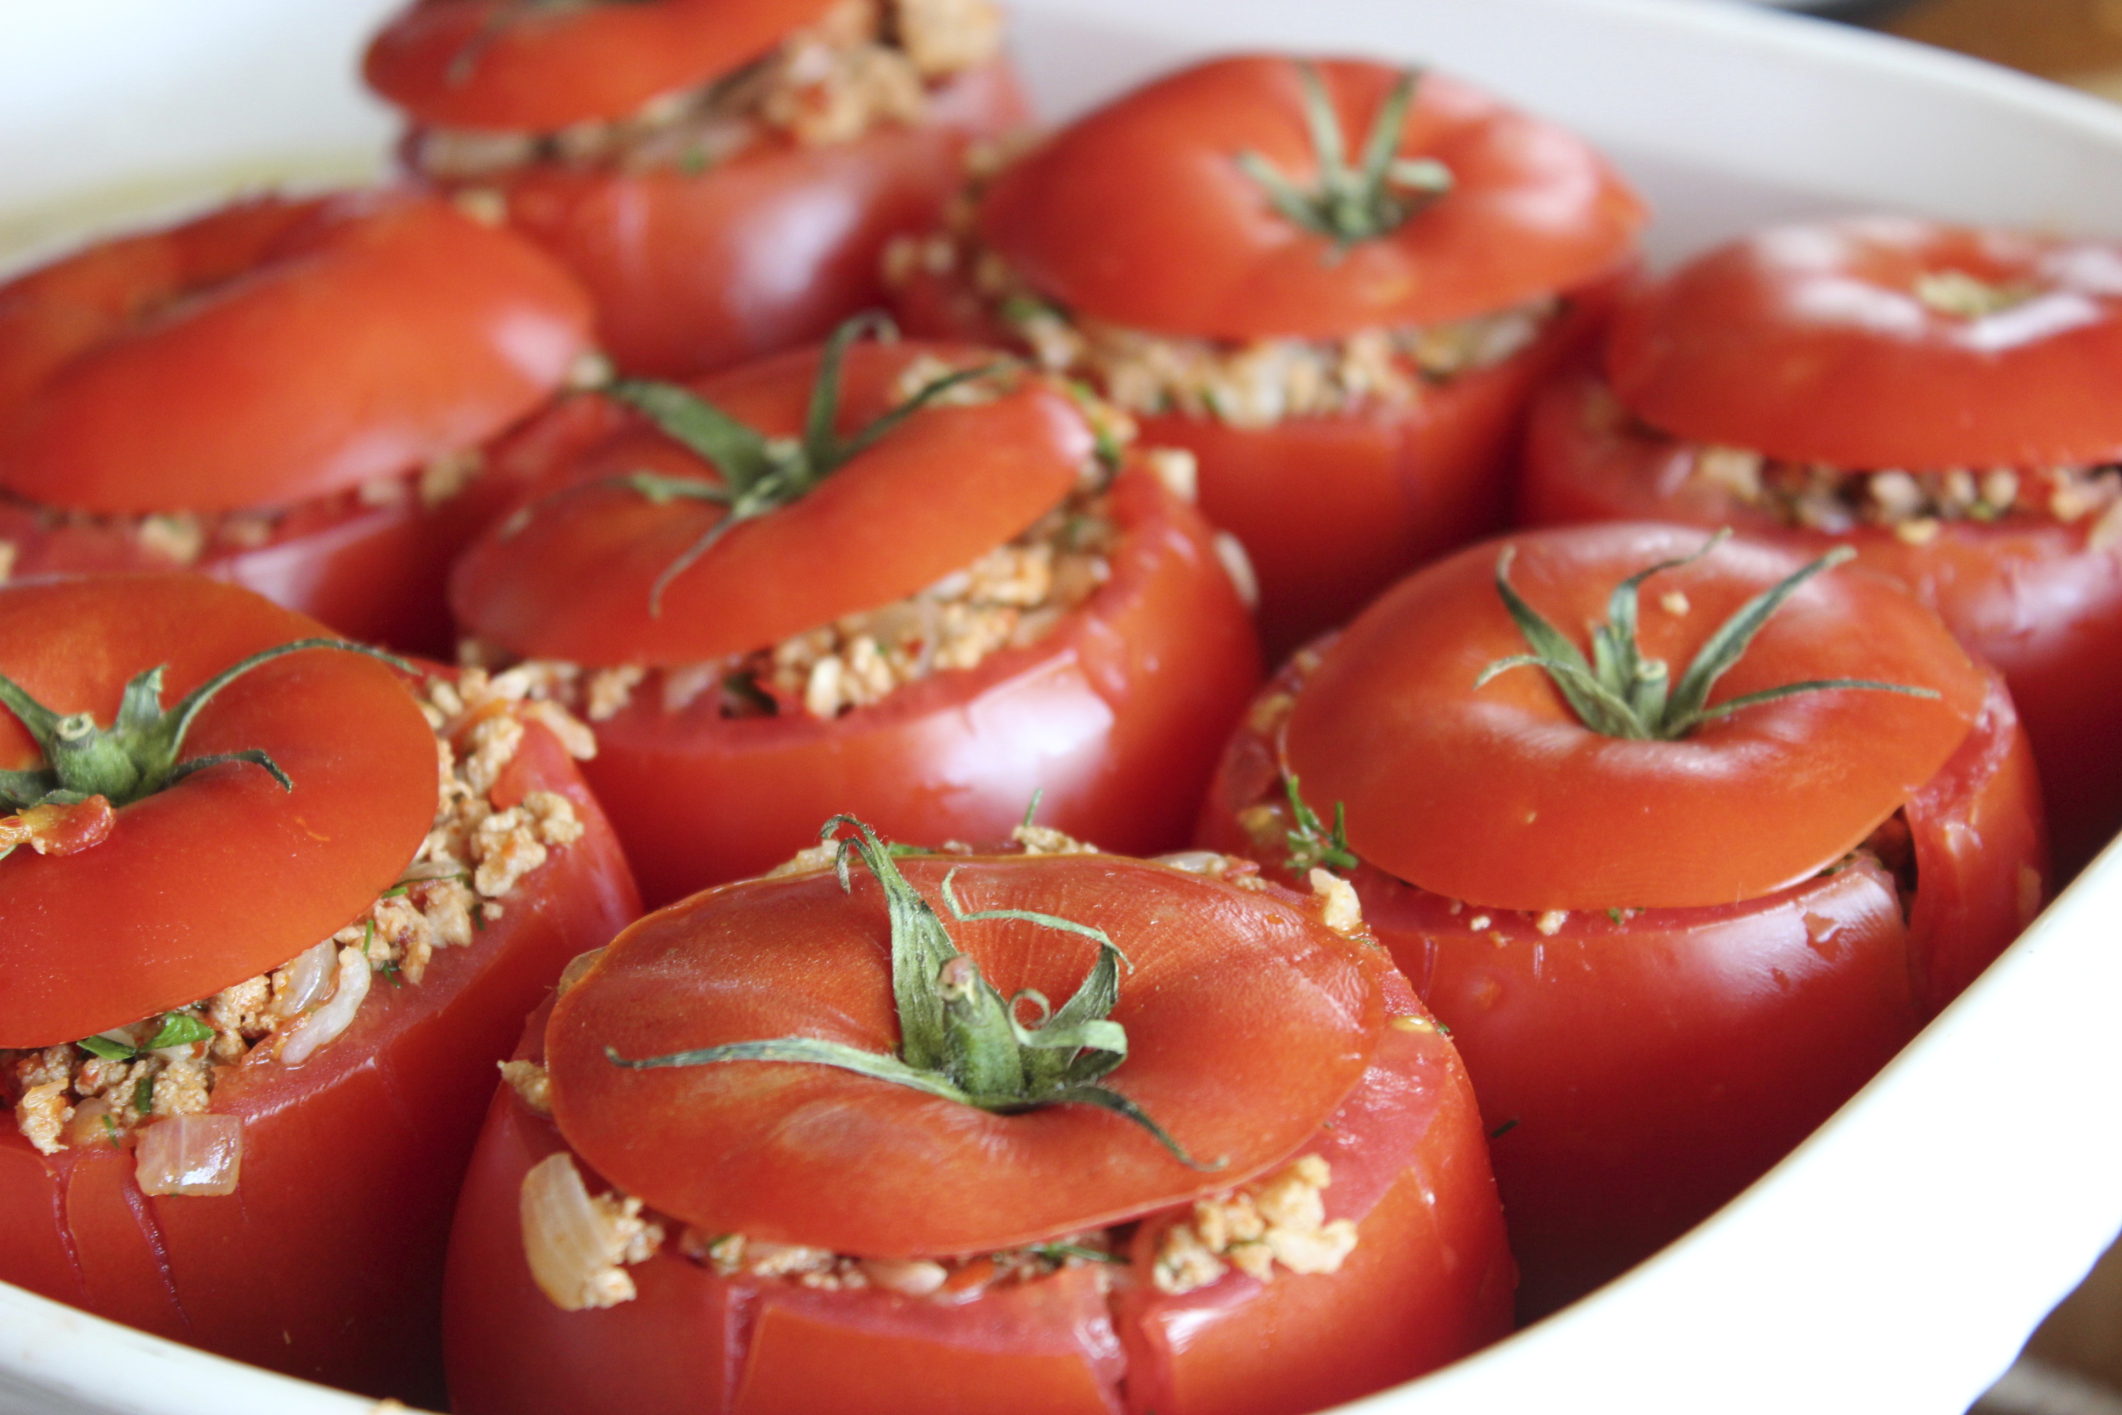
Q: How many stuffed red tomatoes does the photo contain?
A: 8